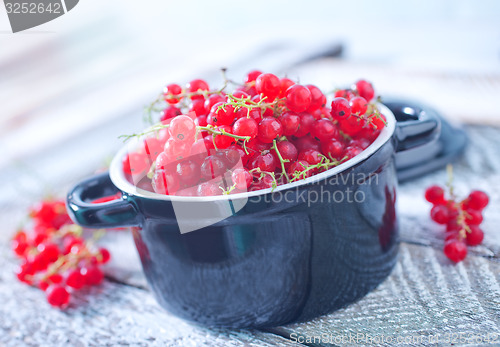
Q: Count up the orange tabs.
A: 0